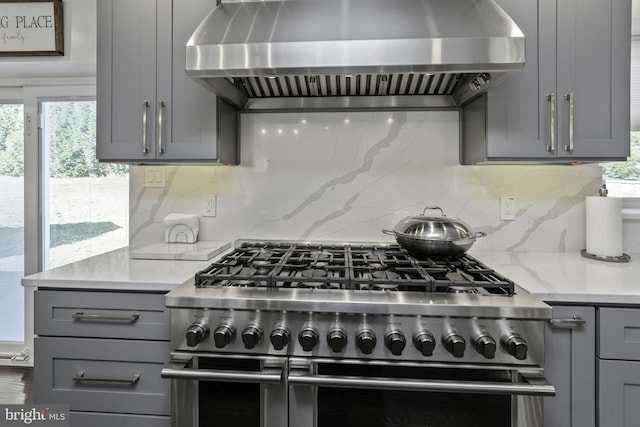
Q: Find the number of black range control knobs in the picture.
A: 12